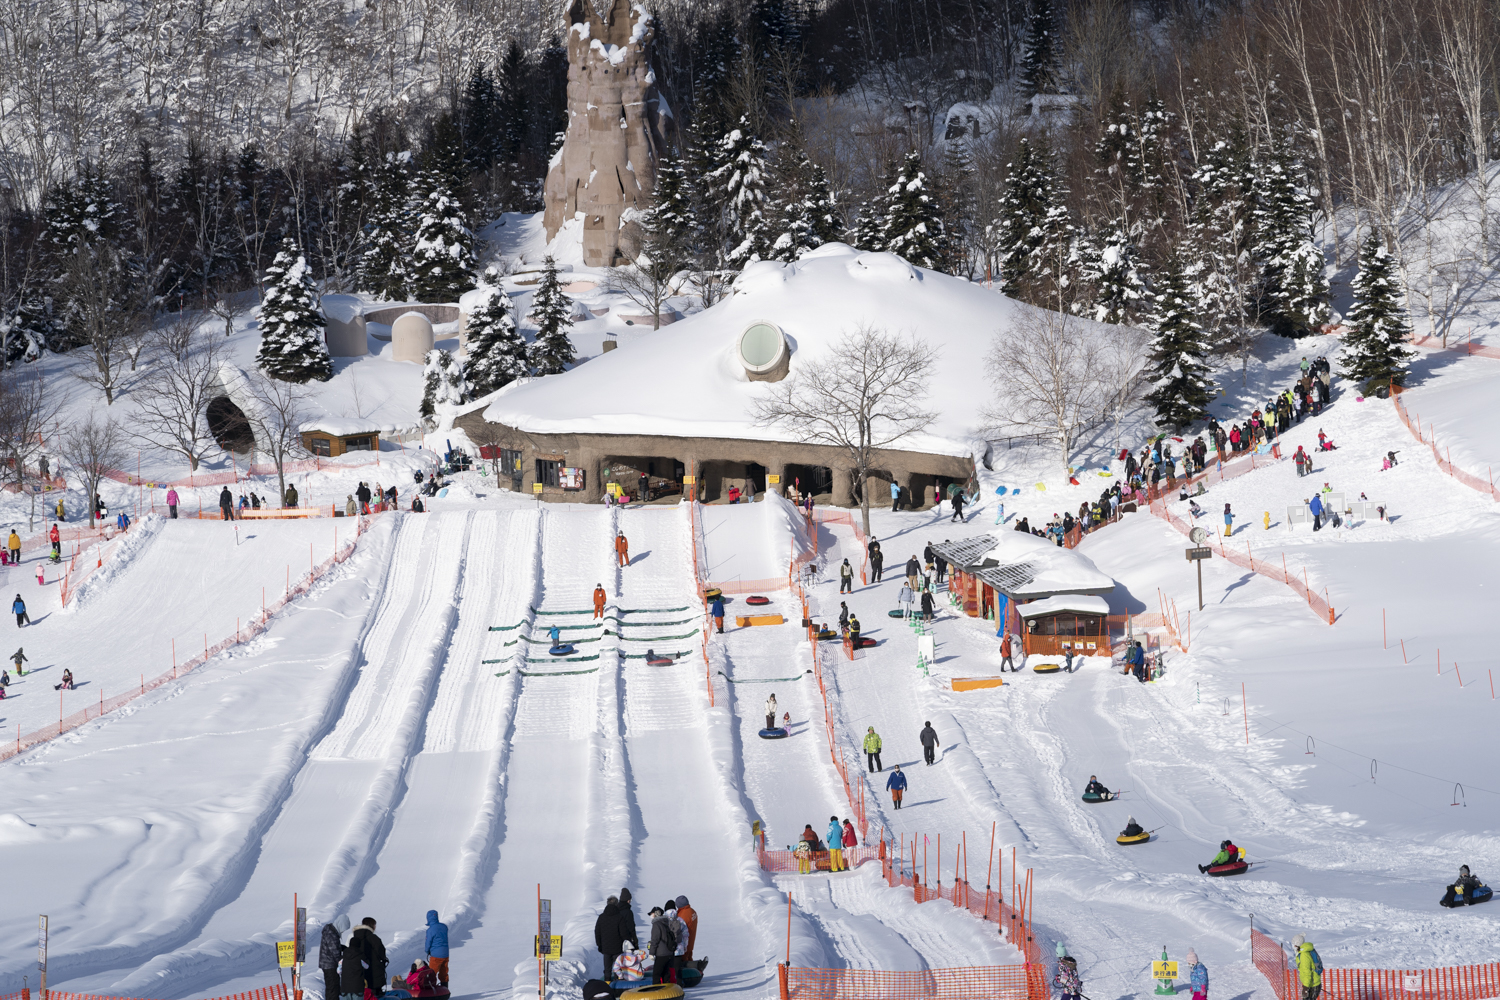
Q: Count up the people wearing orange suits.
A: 3